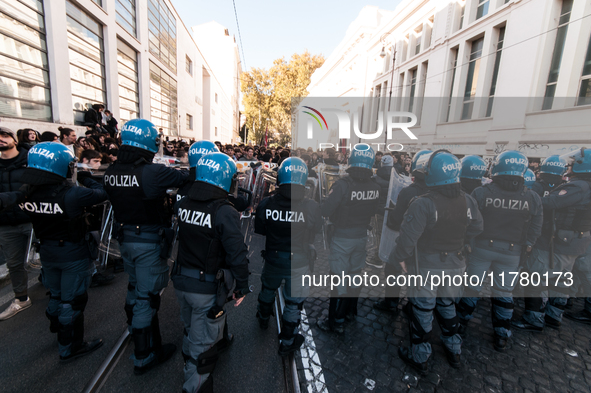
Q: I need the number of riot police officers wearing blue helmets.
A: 13